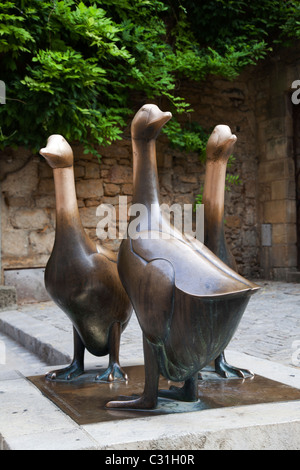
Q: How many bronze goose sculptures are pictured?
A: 3